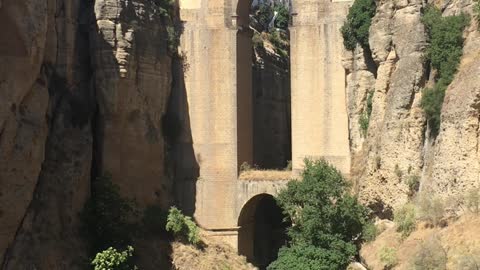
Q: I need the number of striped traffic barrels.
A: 0